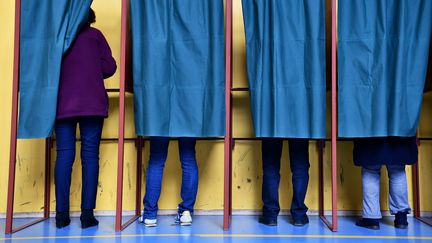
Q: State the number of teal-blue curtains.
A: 4